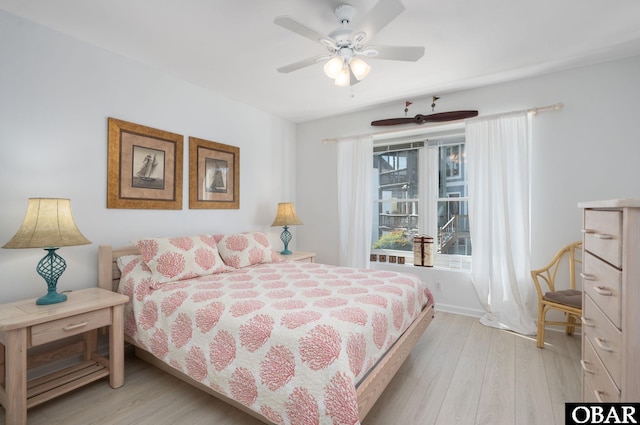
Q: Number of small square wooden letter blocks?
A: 4